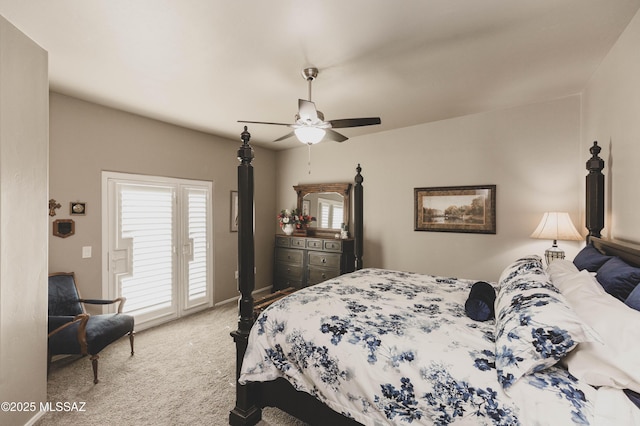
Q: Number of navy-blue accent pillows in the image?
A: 4